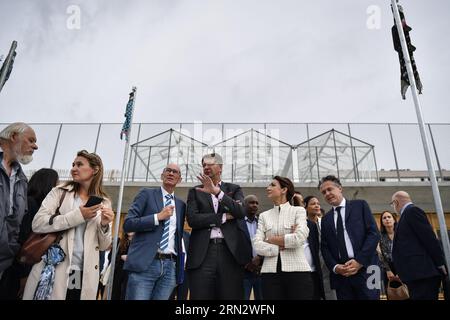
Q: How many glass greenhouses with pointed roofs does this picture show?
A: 3